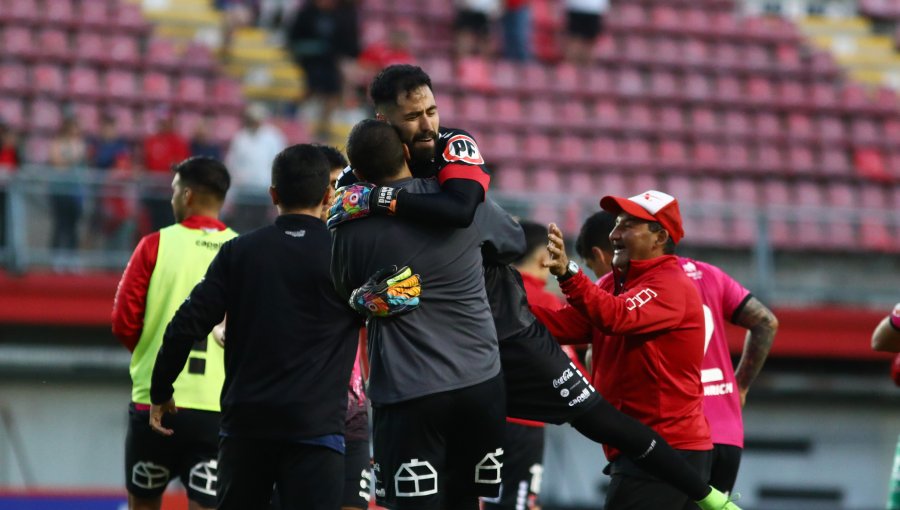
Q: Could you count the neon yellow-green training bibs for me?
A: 1